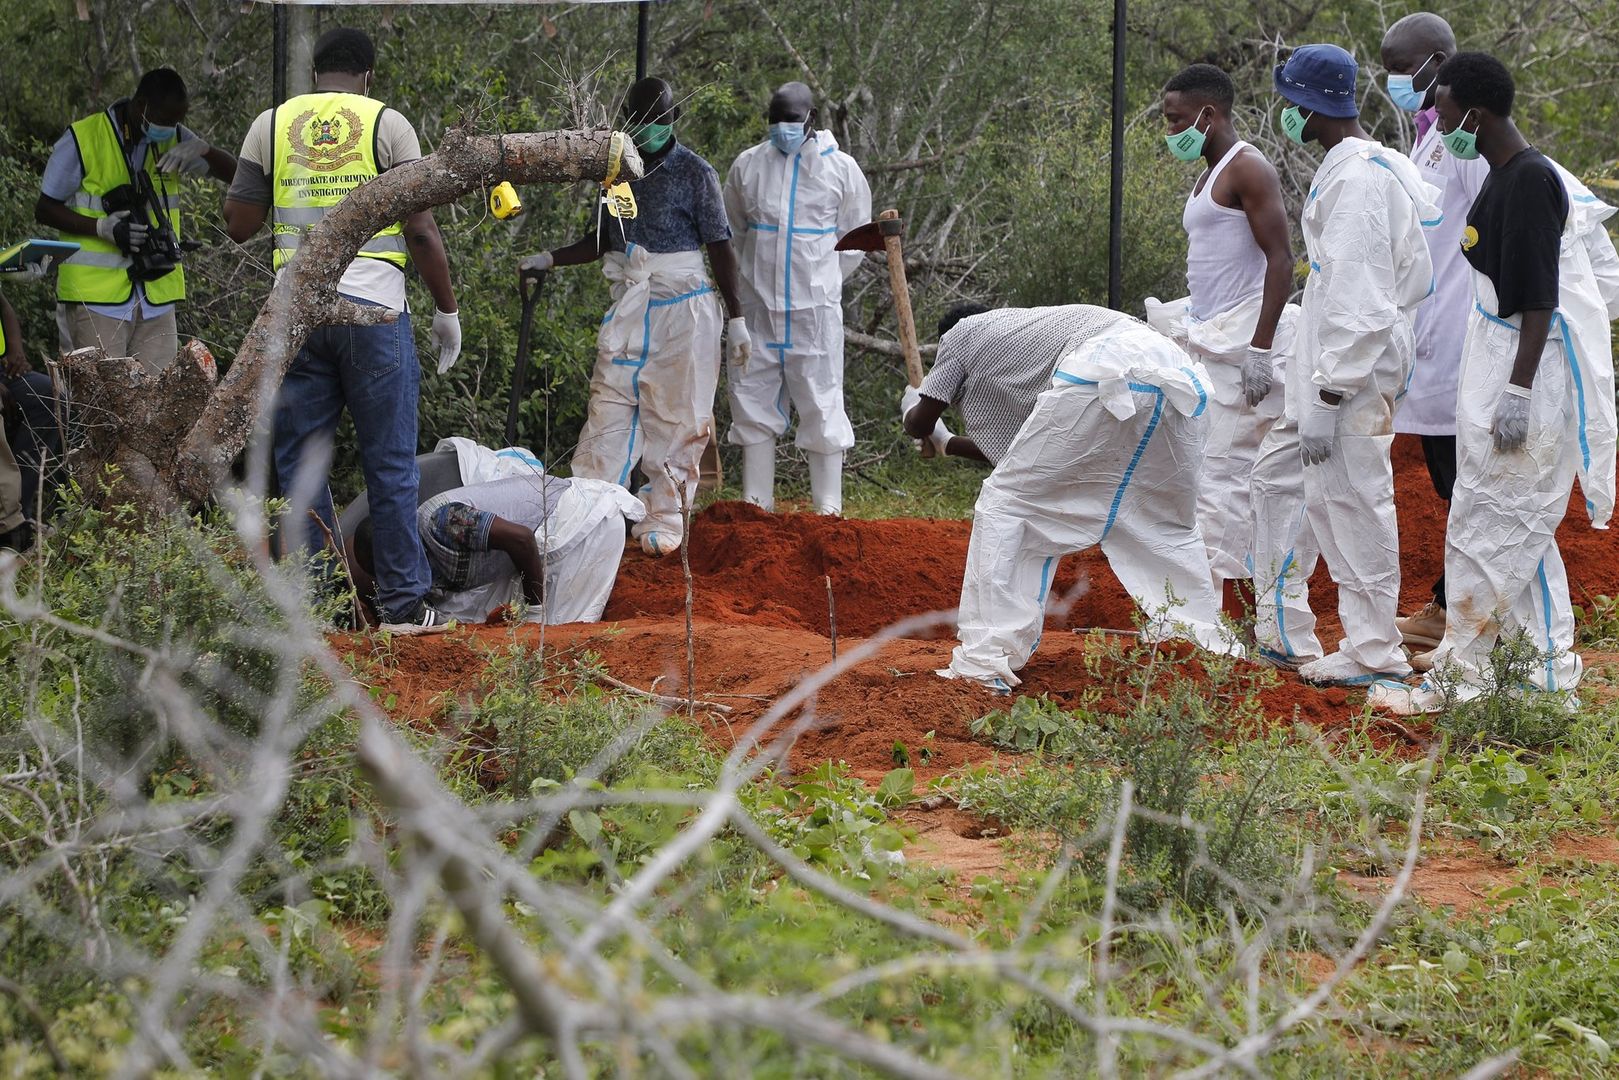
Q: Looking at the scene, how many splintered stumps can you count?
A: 1